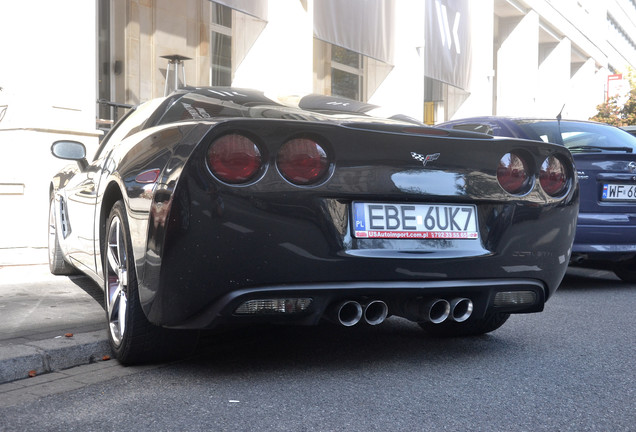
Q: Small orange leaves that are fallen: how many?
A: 3